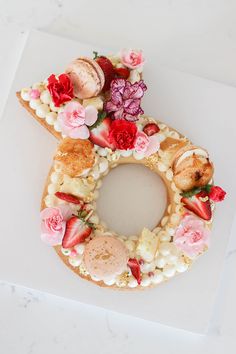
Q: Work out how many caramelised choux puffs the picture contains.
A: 2